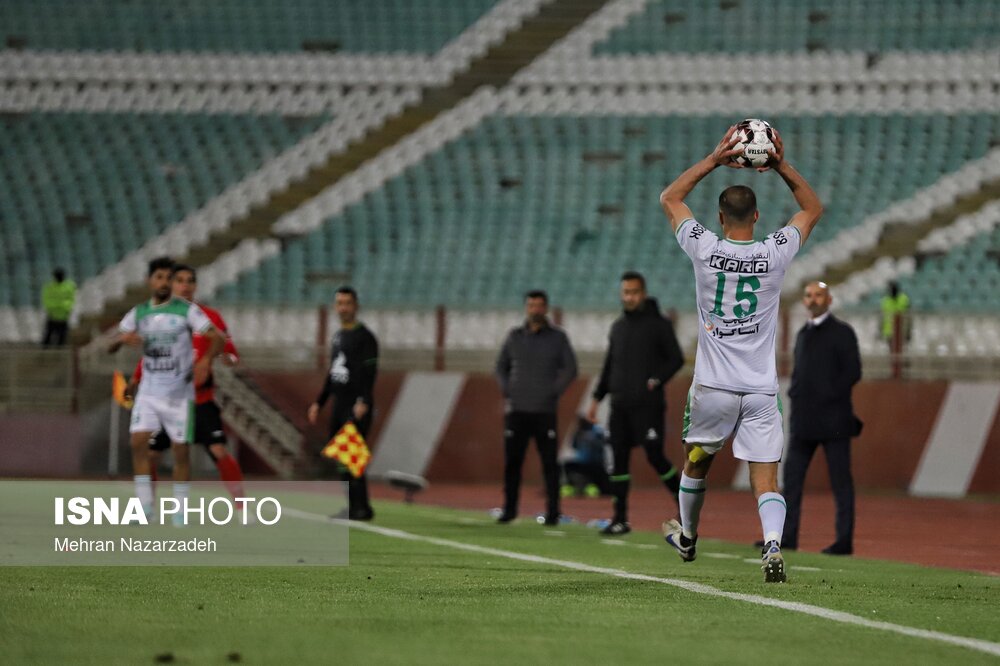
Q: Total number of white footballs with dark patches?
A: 1